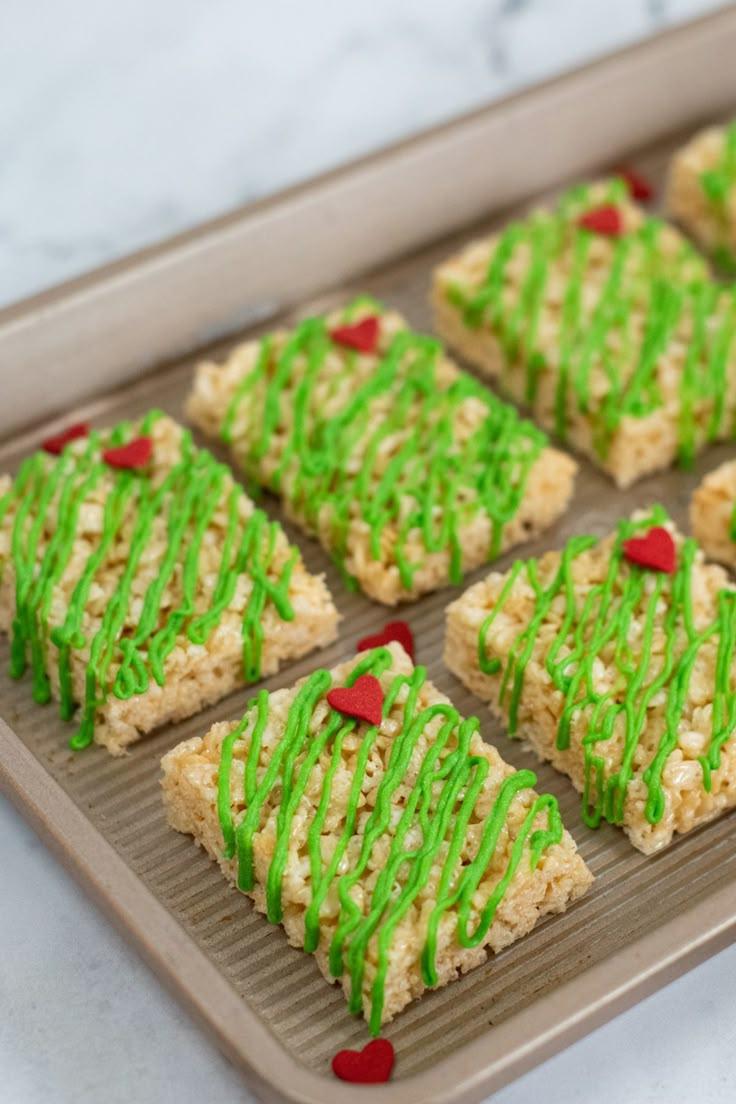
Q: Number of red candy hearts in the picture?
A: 9